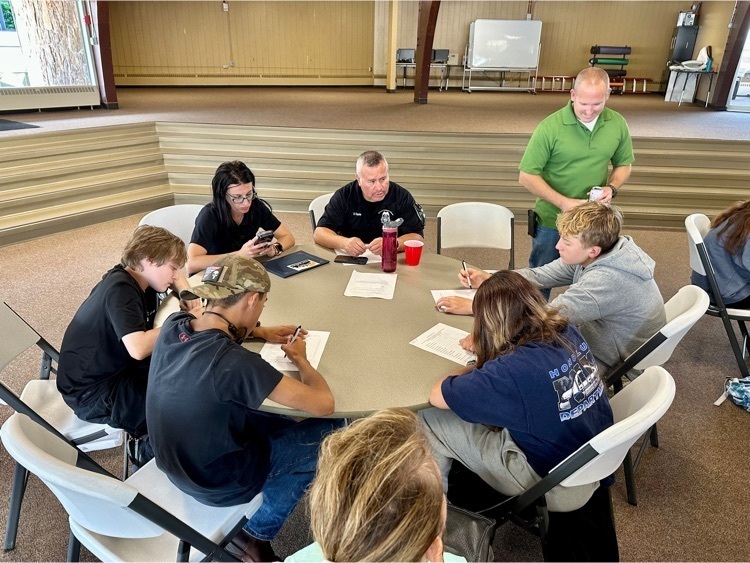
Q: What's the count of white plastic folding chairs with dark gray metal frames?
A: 8